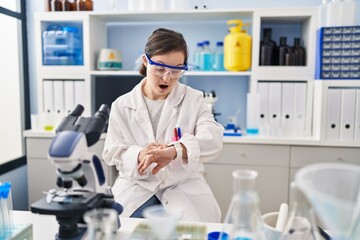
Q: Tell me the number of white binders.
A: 11